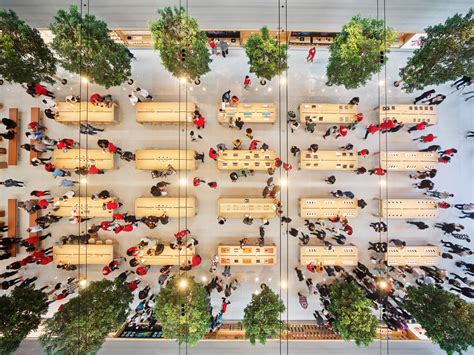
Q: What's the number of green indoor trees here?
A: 12